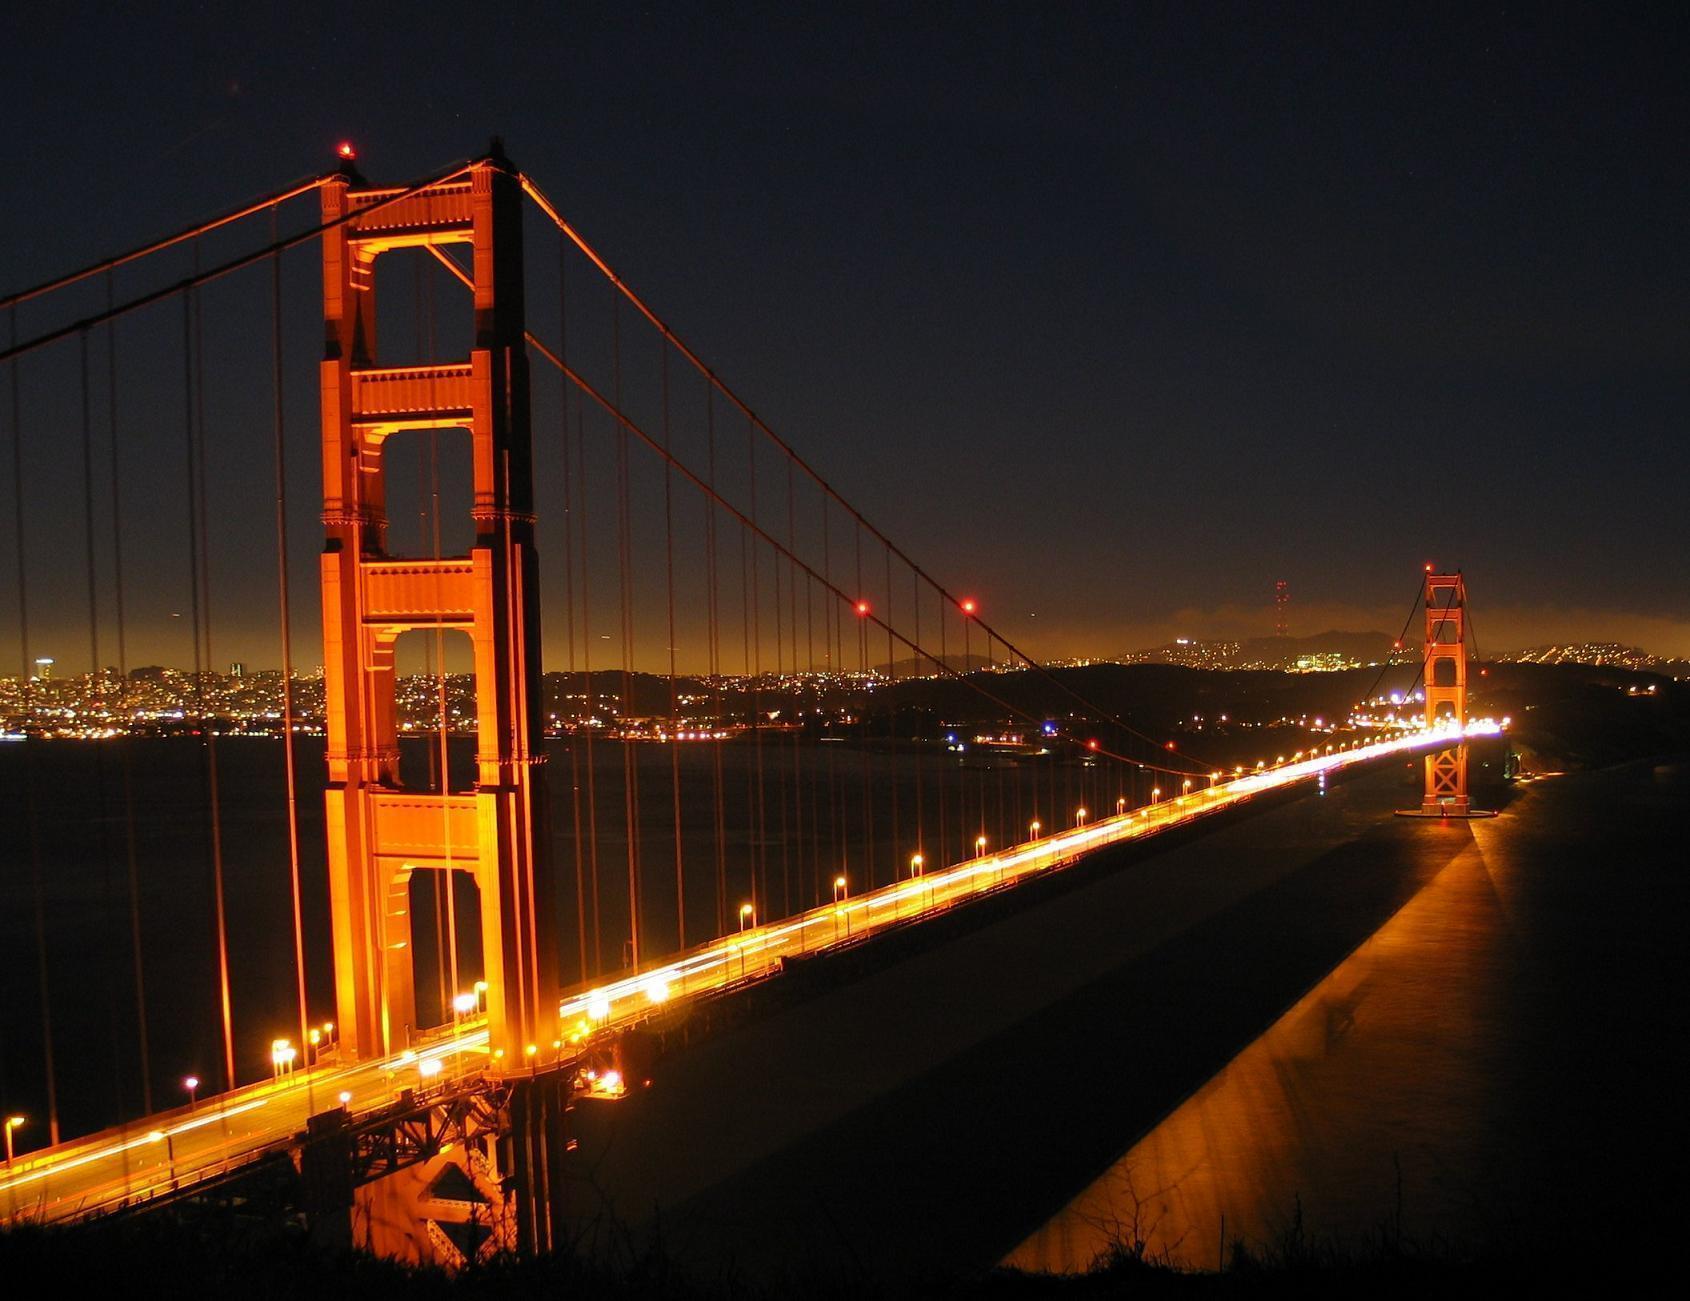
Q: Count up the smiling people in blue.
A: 0